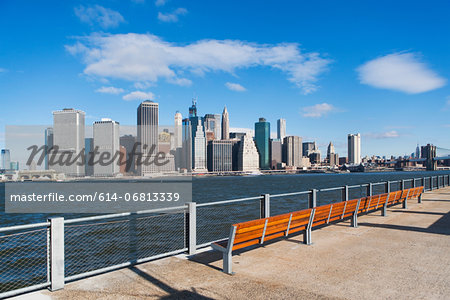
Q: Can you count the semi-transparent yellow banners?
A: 0